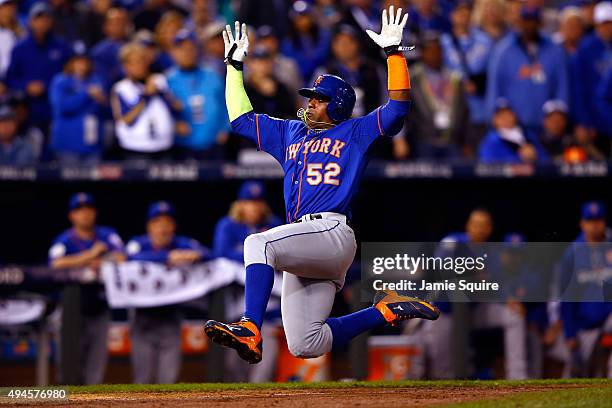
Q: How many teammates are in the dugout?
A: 6